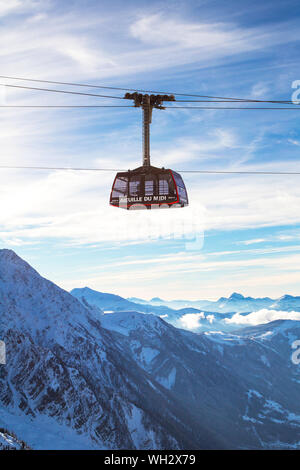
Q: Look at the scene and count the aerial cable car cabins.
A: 1